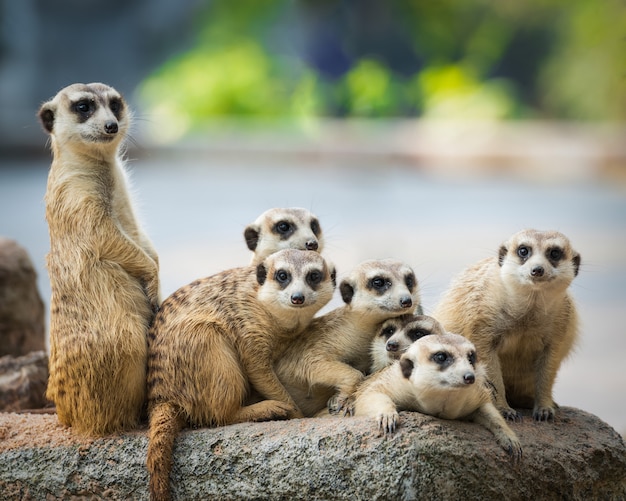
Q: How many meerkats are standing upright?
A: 1